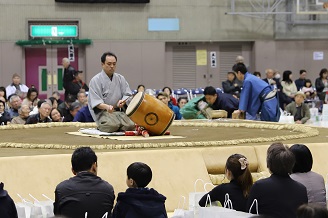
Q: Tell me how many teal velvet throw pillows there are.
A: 0